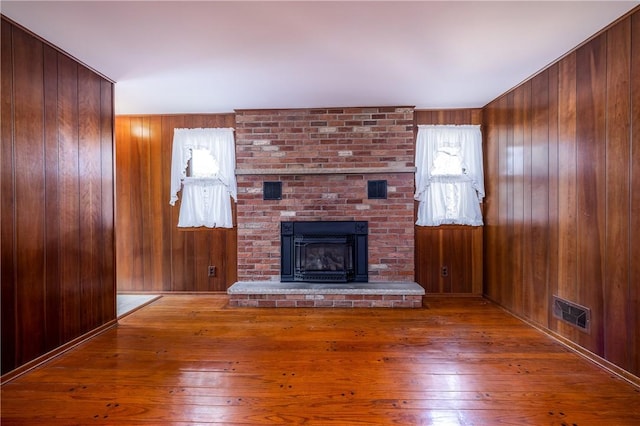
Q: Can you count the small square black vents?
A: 2